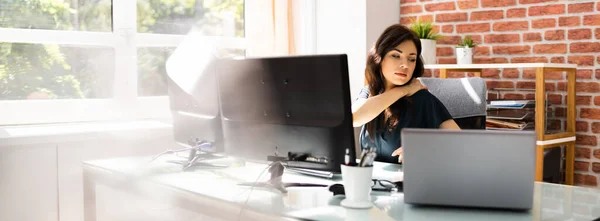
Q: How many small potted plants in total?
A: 2